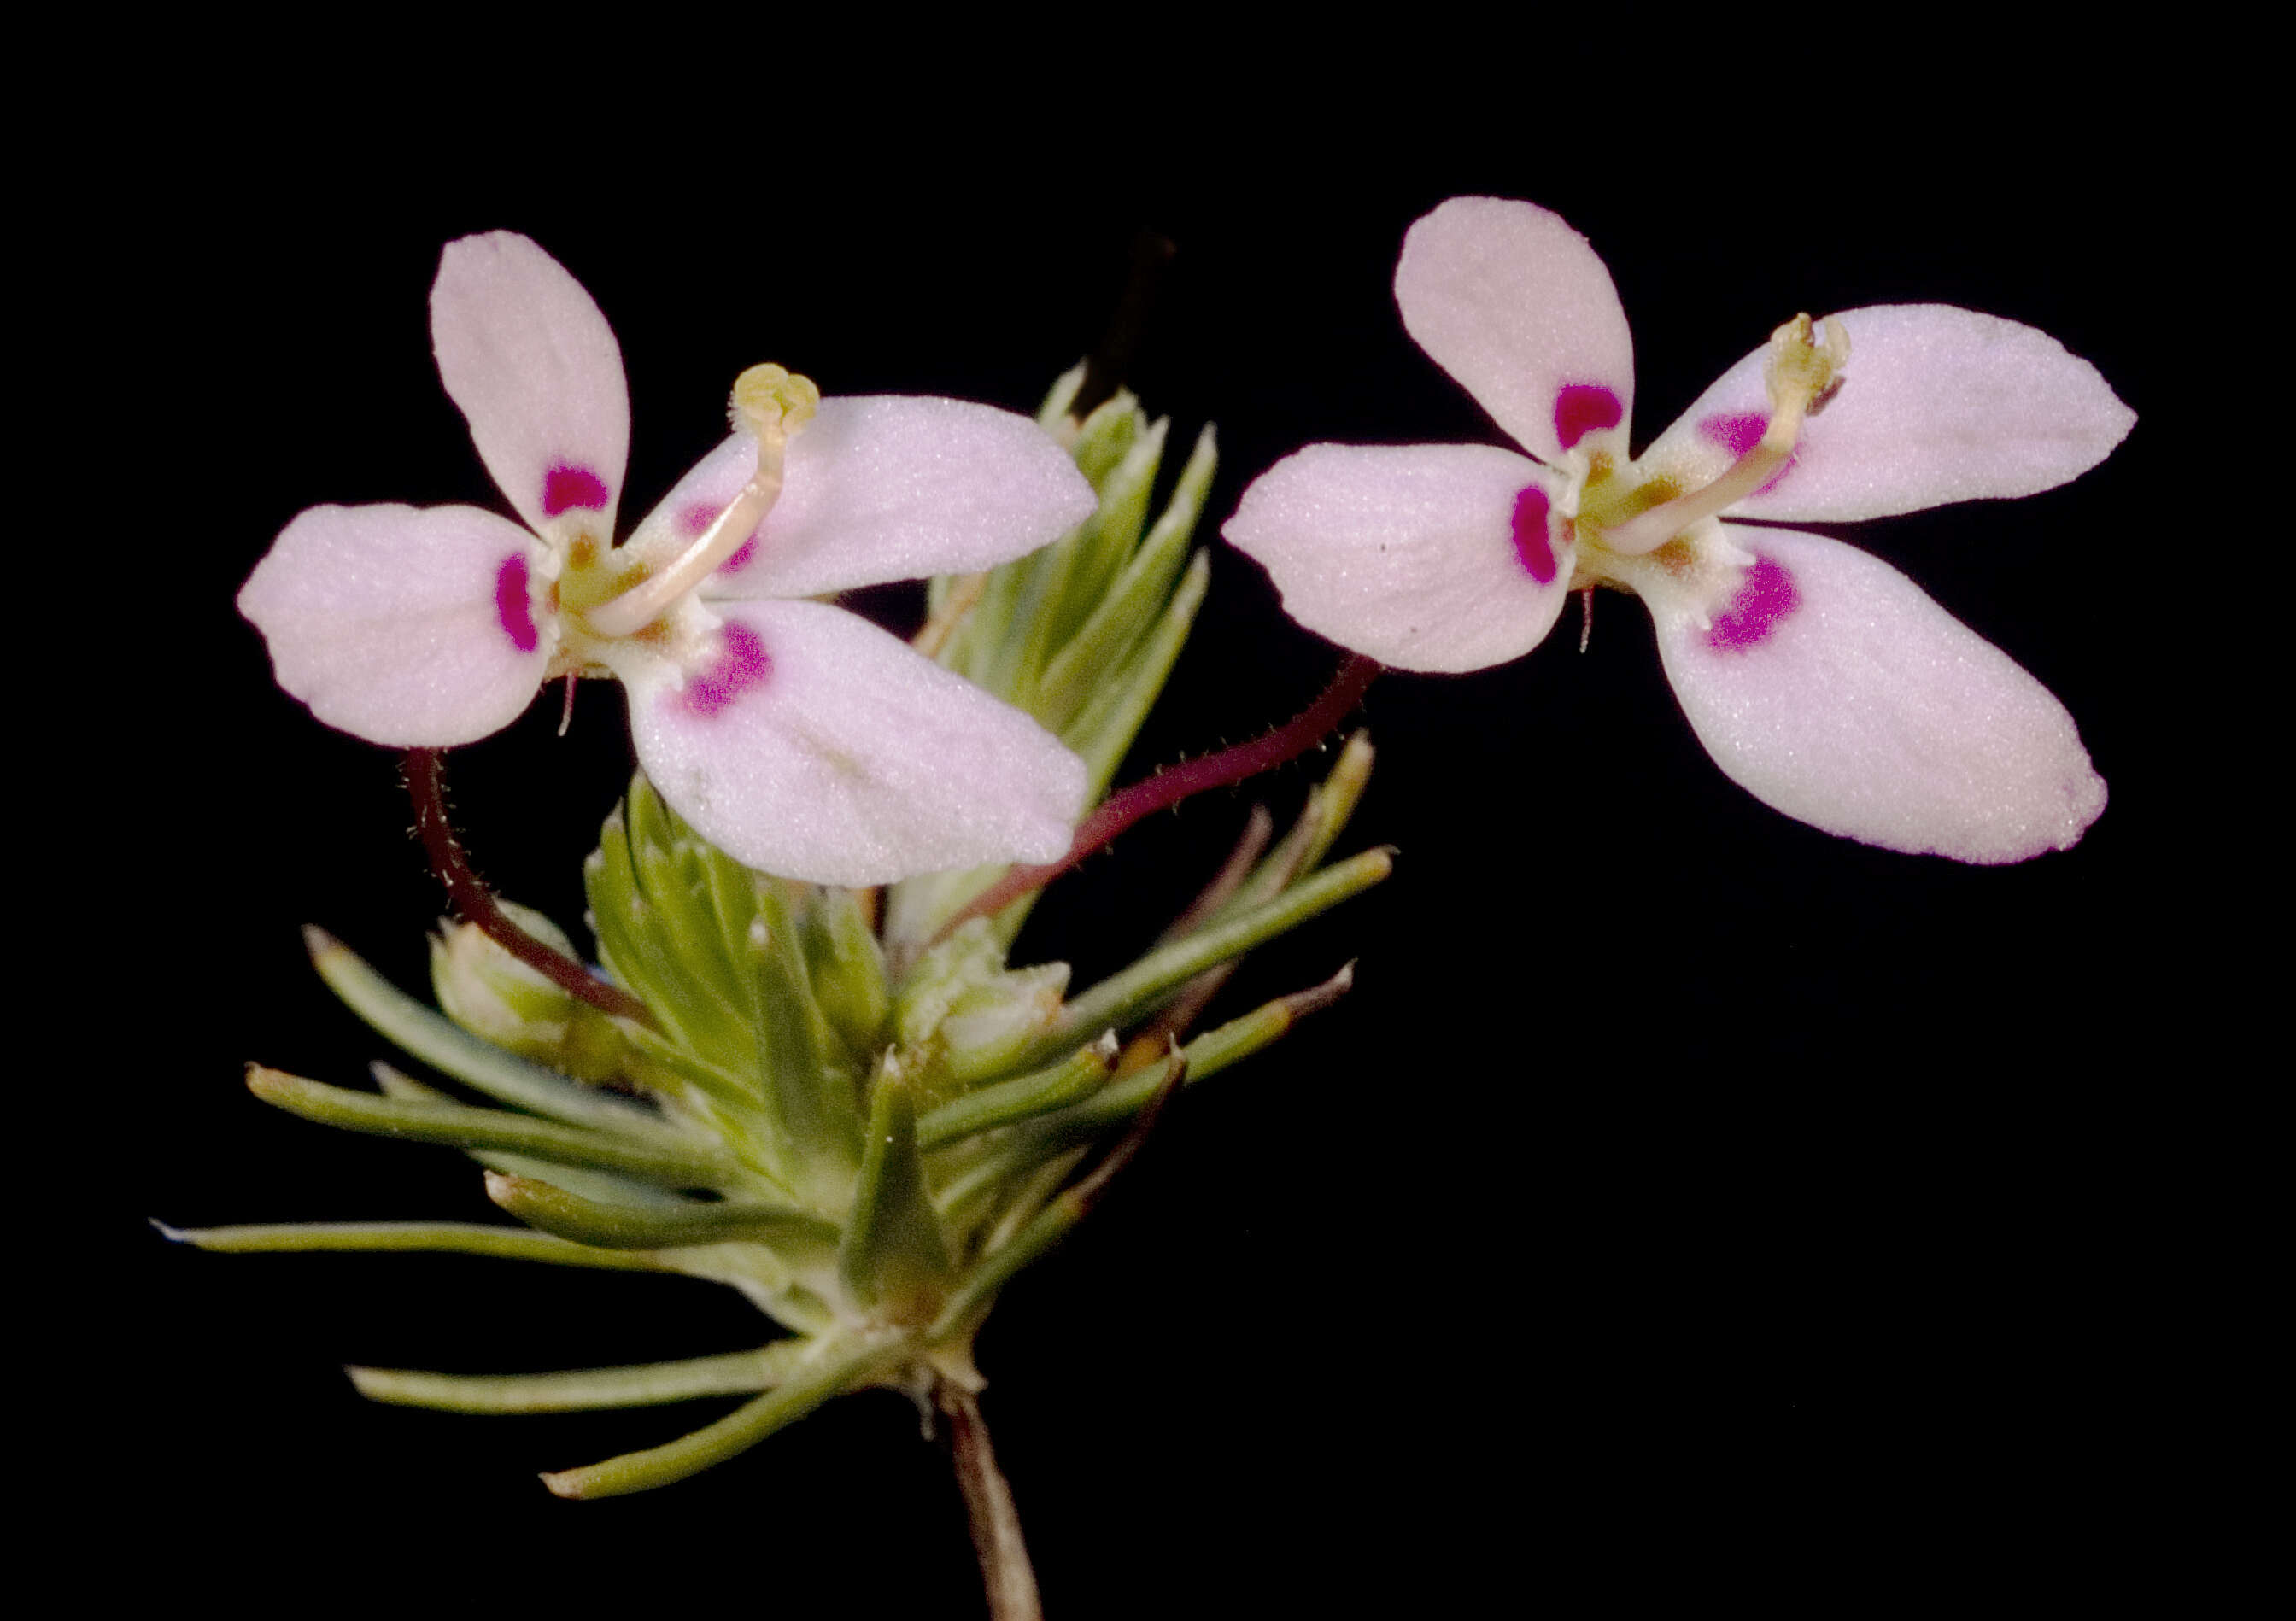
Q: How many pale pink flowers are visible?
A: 2